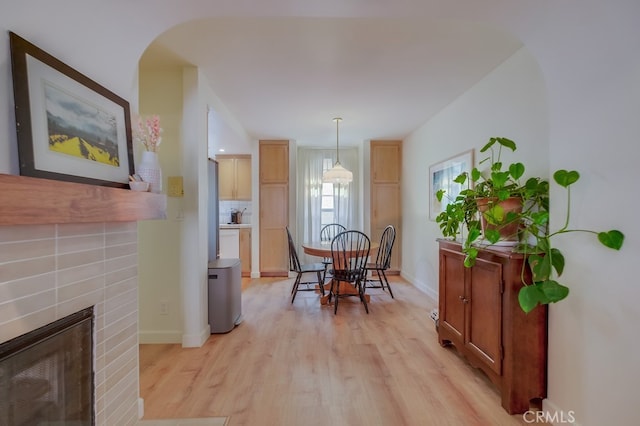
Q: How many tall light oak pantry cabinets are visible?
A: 2